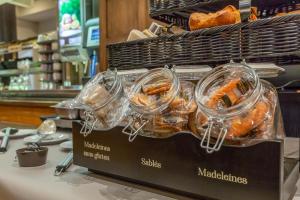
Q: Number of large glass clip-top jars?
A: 3